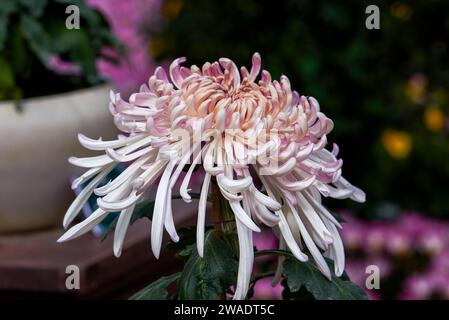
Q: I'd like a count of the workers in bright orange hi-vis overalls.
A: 0